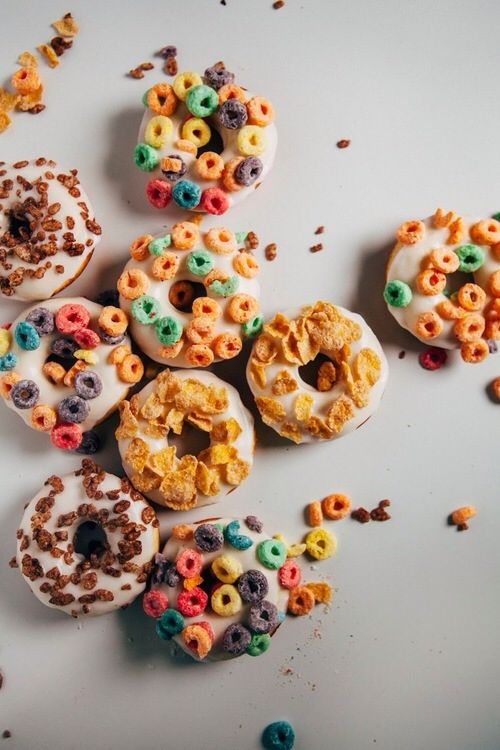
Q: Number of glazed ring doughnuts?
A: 9